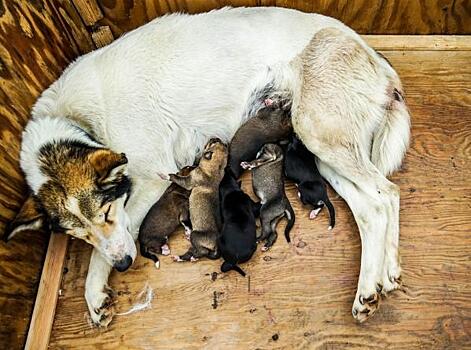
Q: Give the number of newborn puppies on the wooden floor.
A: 6